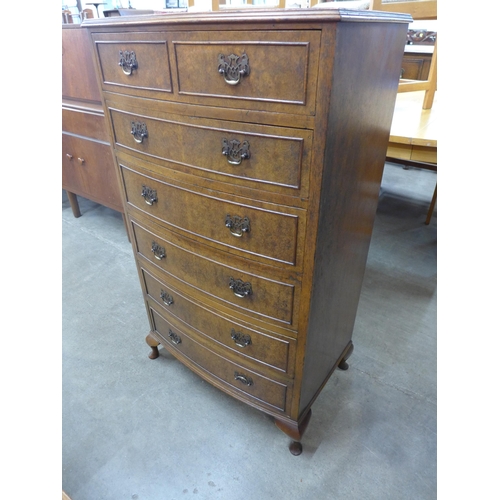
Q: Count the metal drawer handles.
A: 12